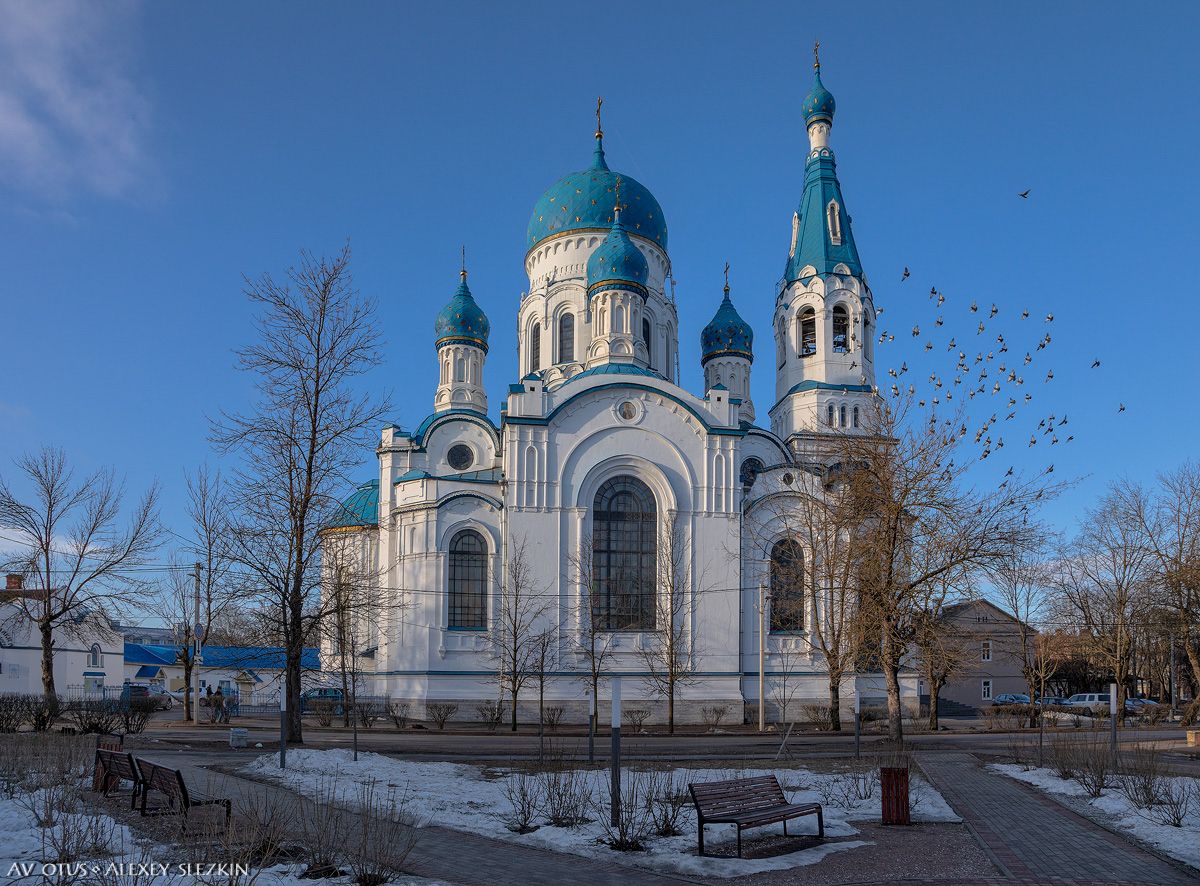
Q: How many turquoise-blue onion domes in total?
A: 5